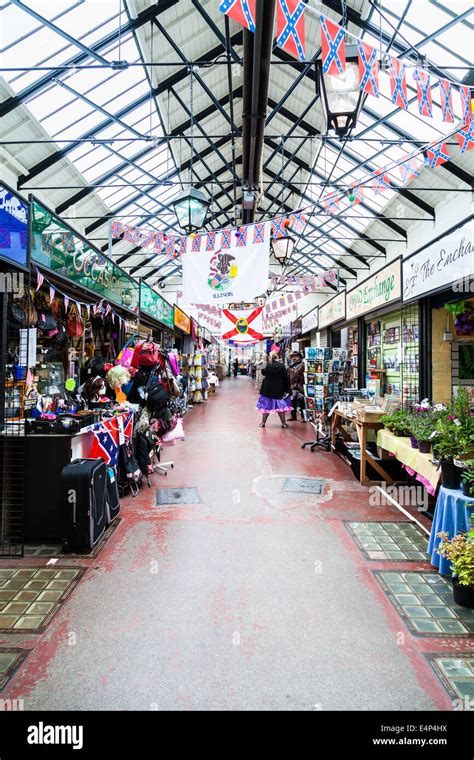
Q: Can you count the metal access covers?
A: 2